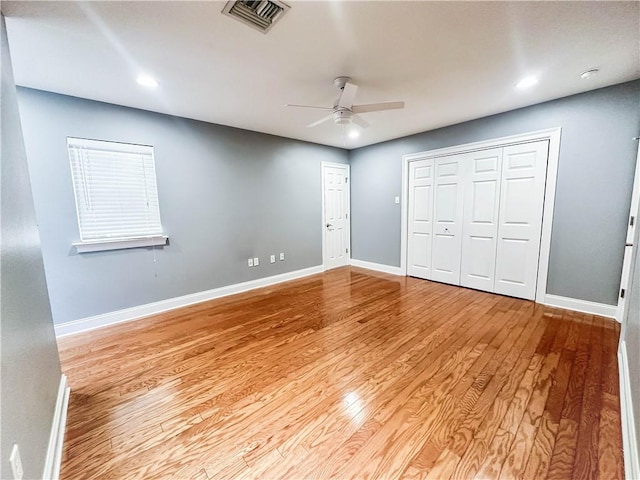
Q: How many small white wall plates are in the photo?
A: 6